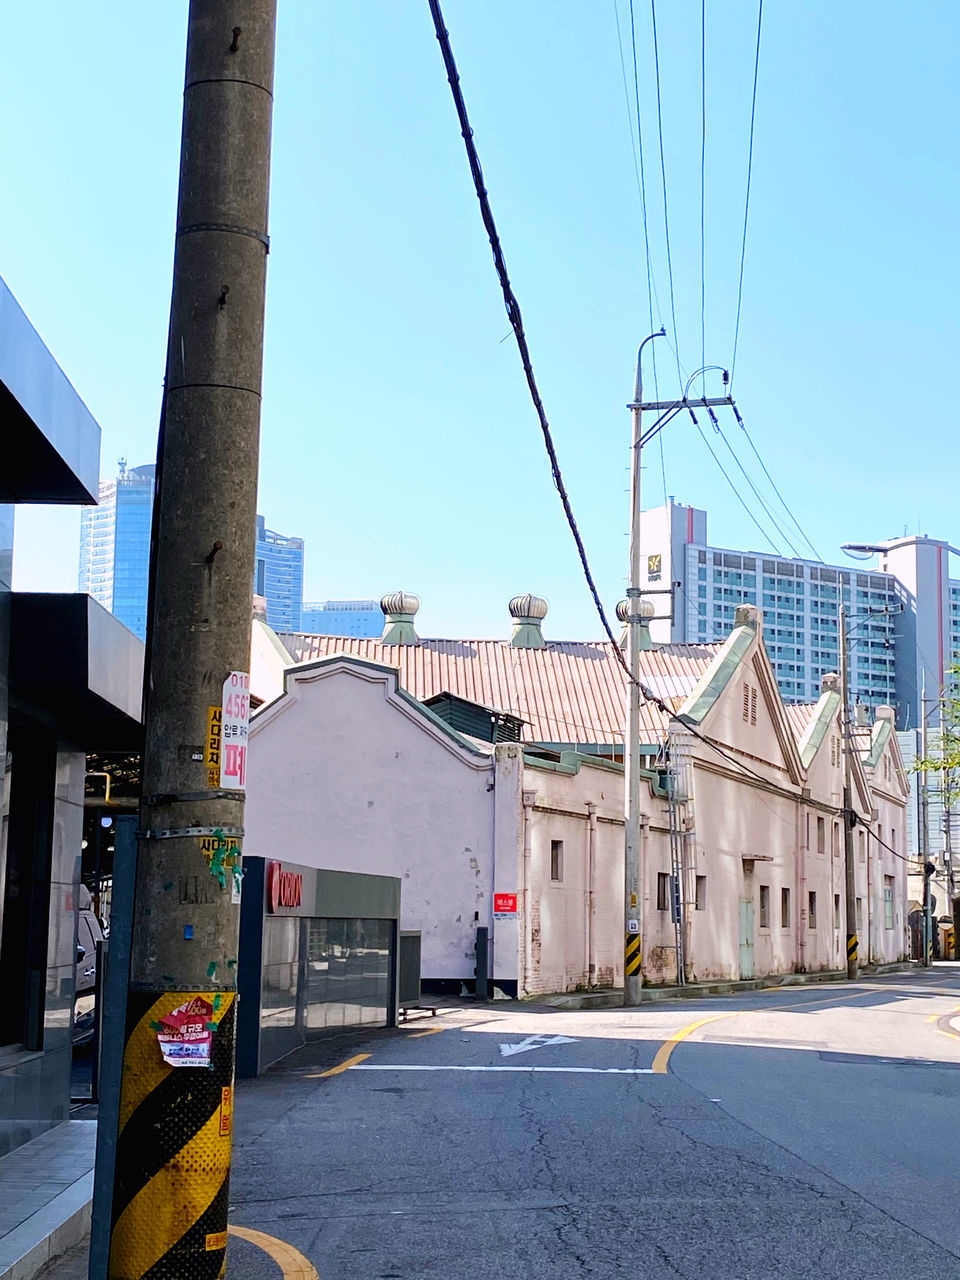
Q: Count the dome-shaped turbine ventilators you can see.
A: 3